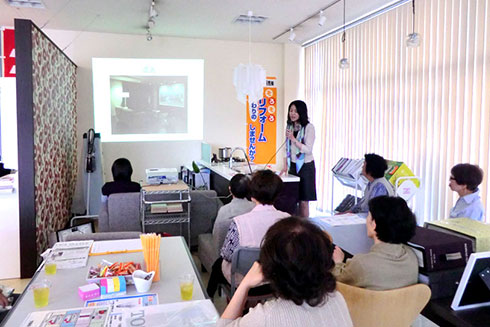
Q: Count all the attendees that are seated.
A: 7